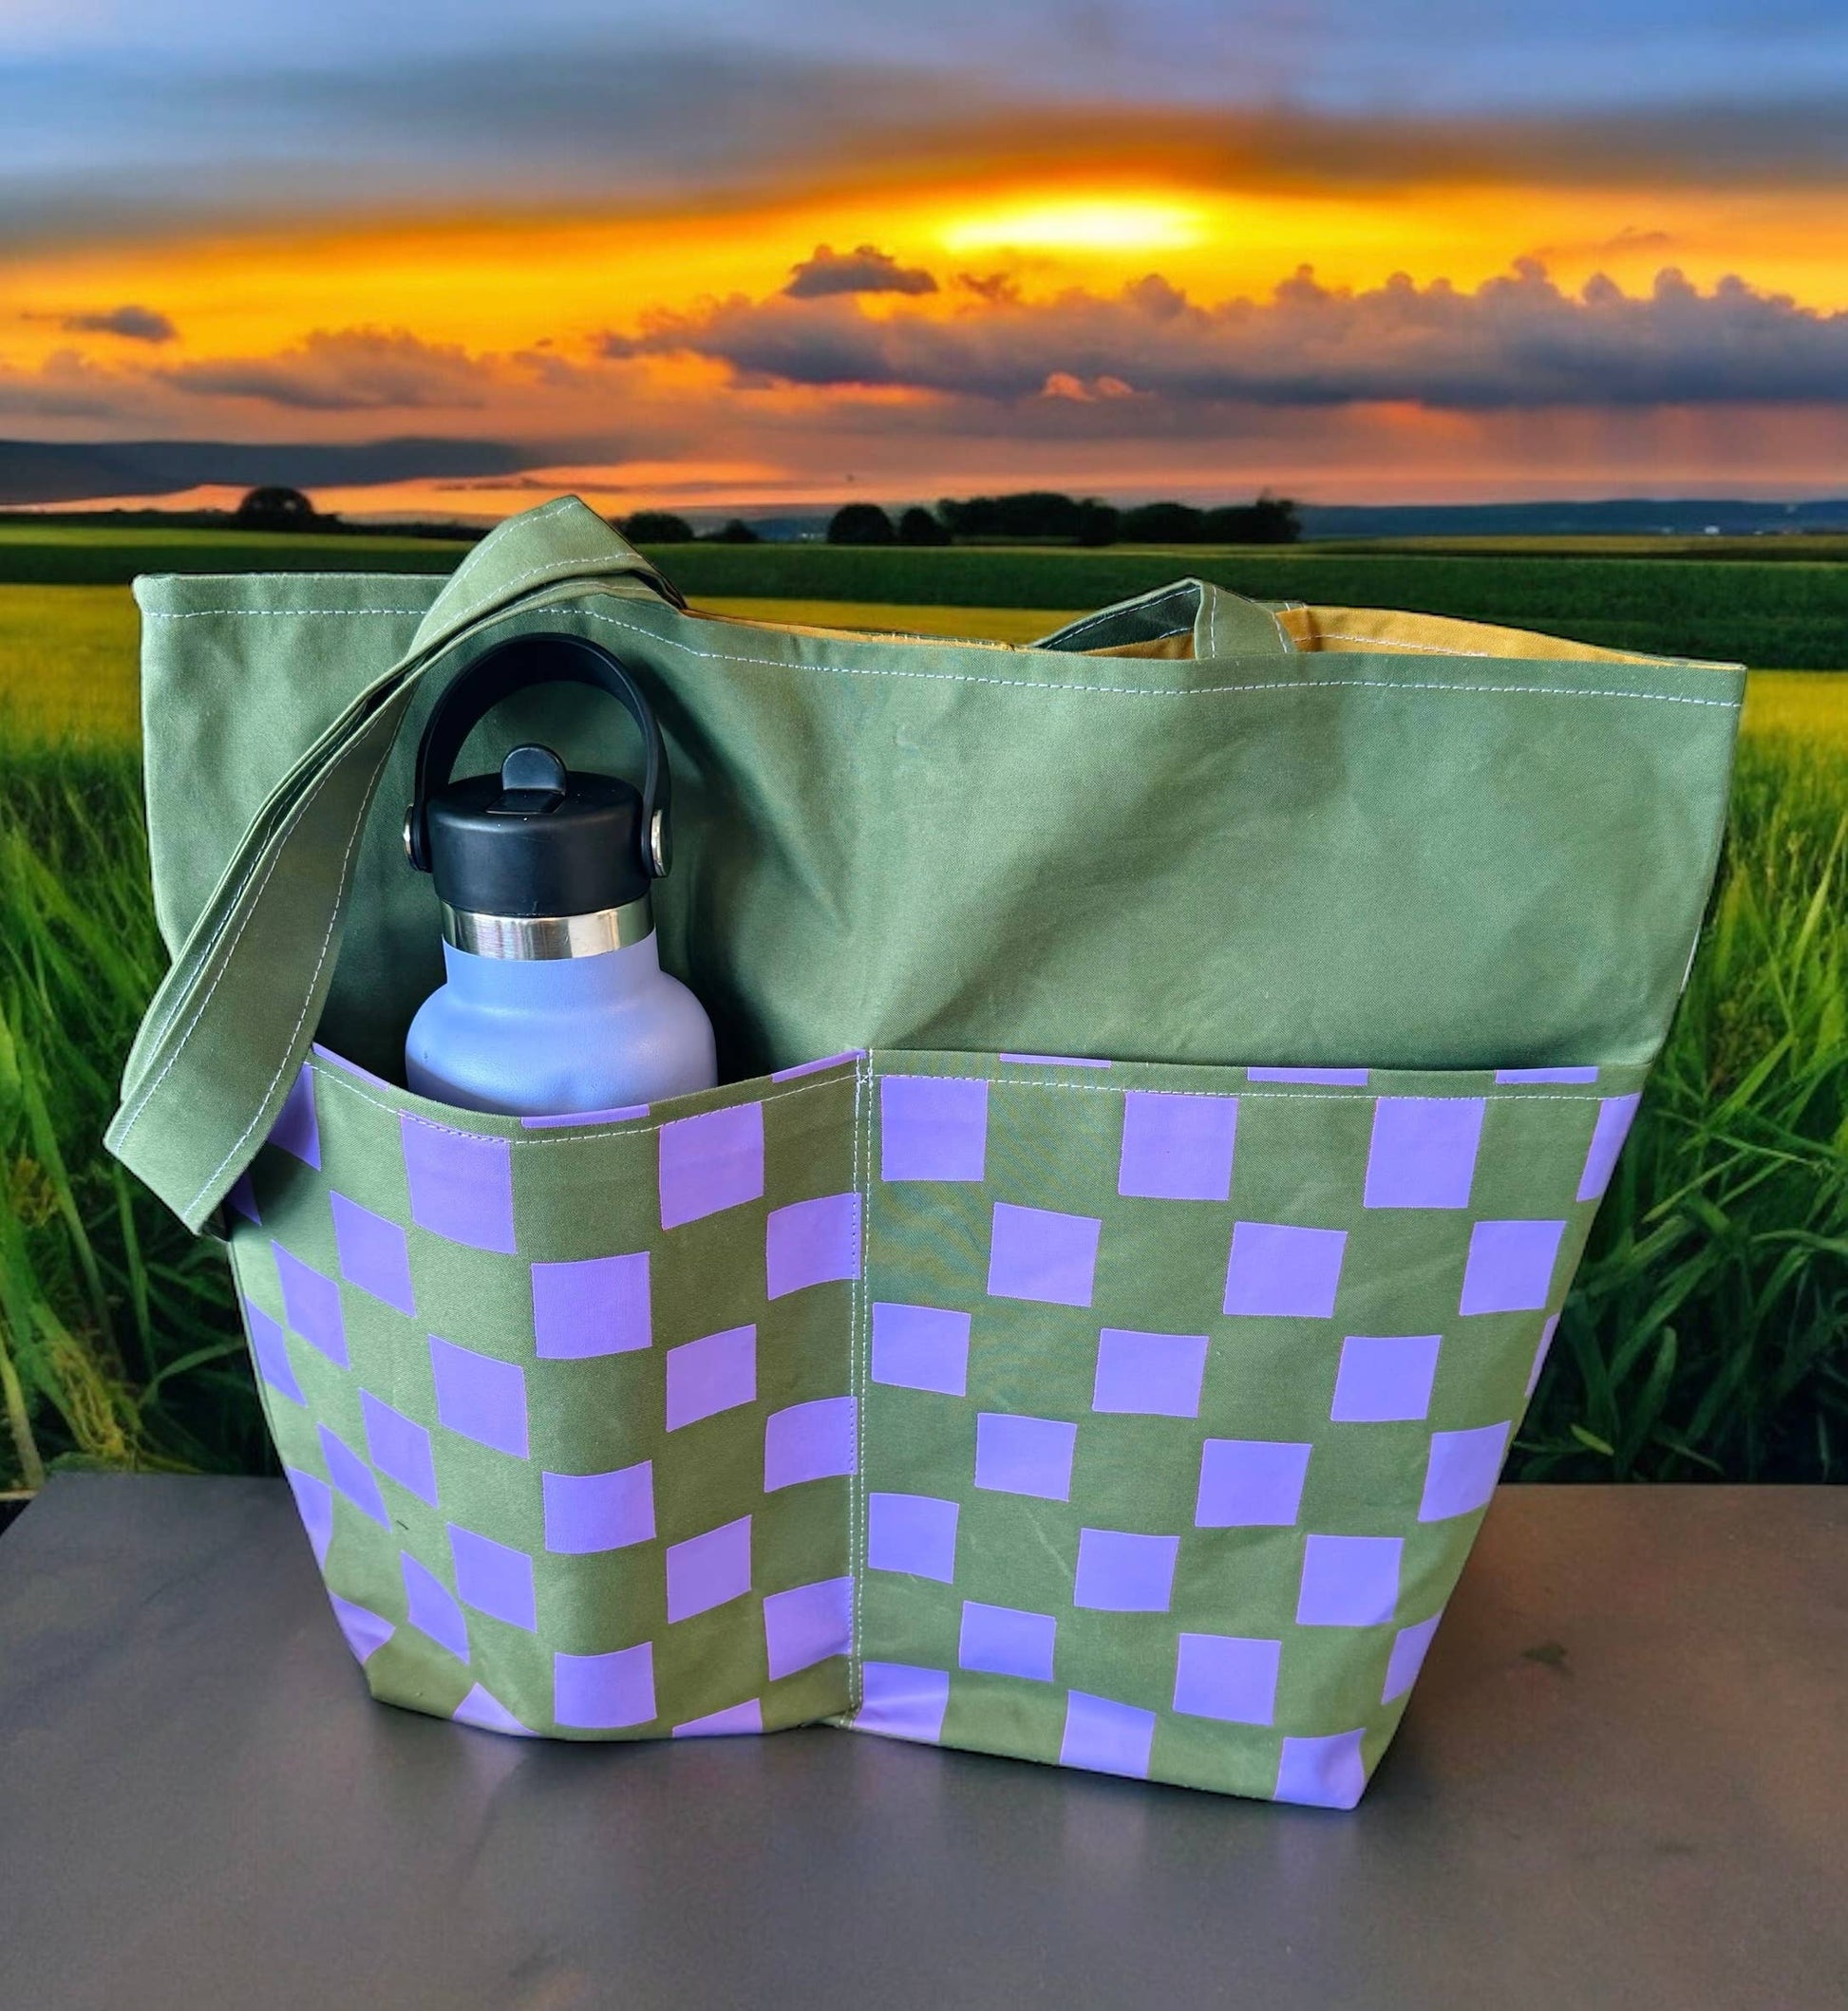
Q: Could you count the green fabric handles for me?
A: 2